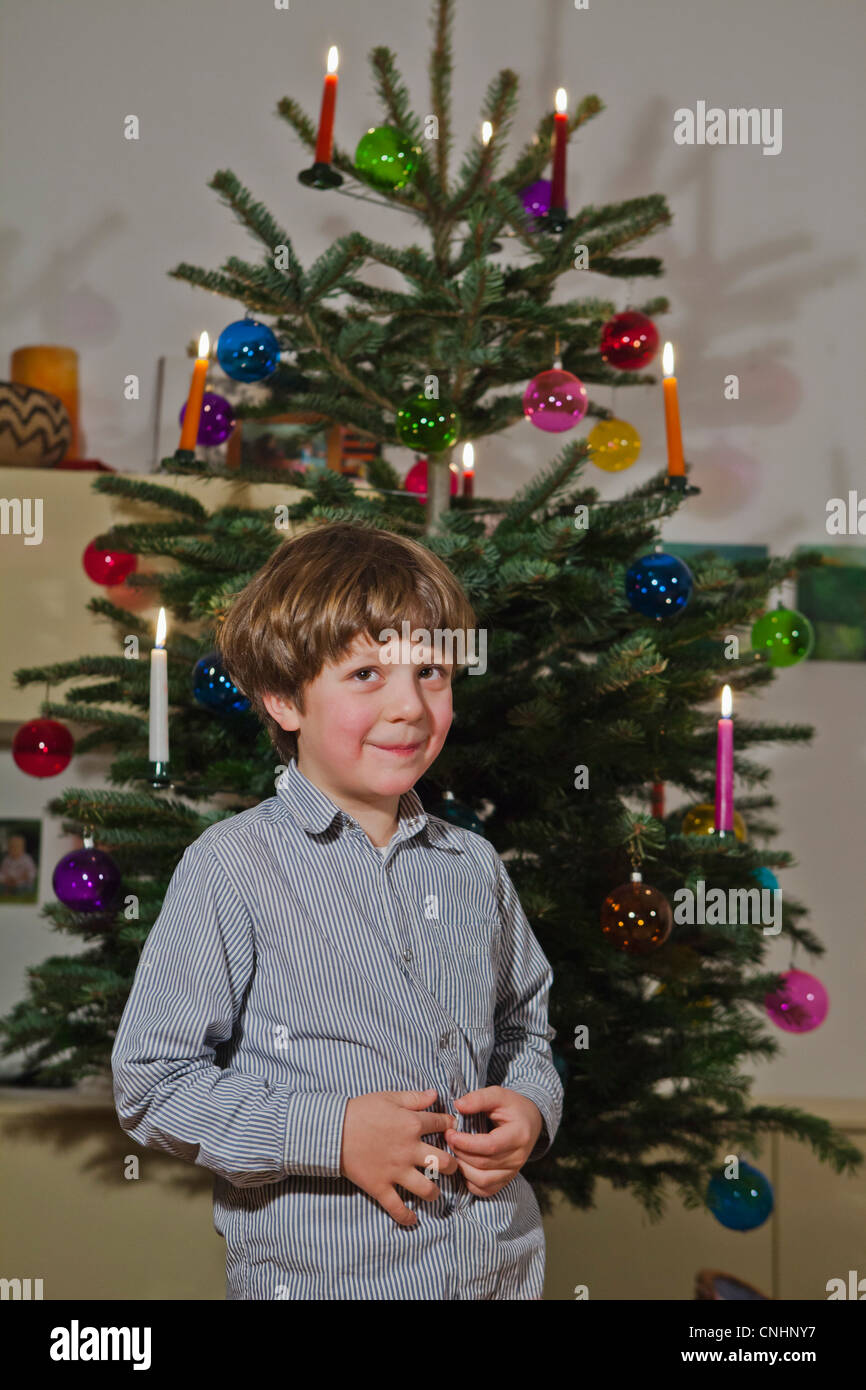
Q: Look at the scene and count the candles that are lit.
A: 8